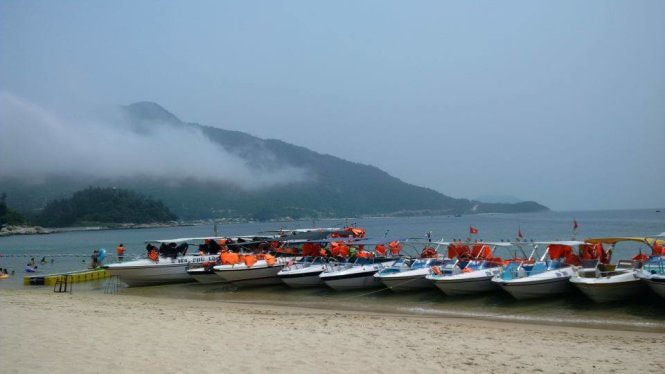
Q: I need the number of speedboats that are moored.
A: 10